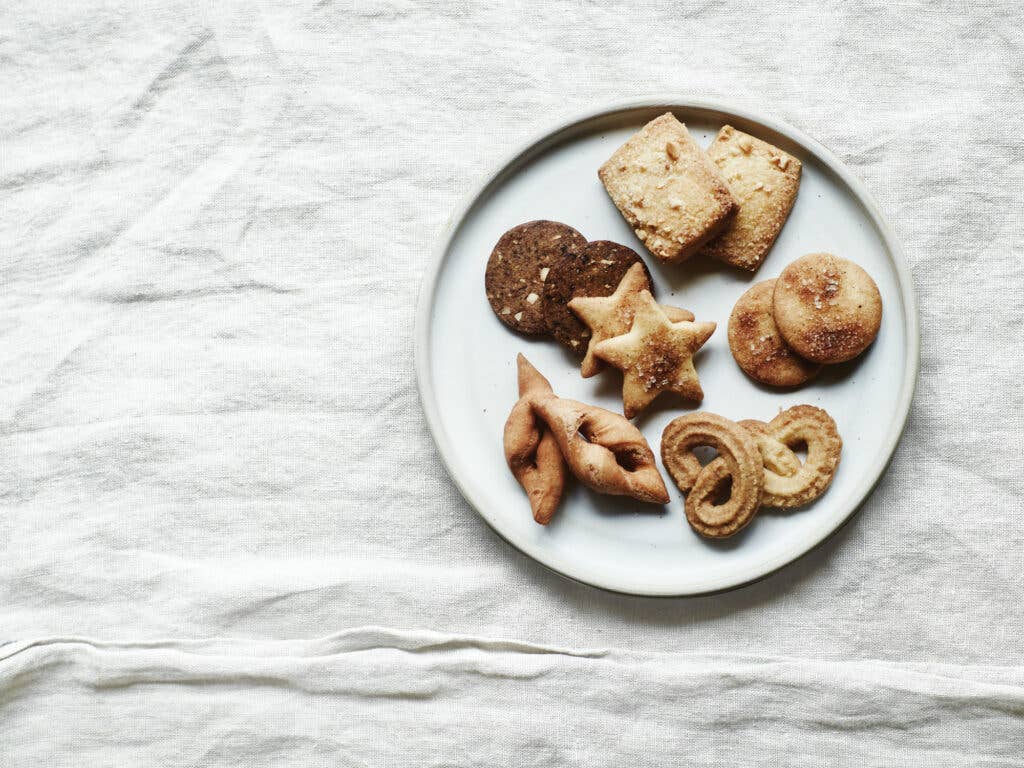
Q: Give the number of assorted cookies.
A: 12